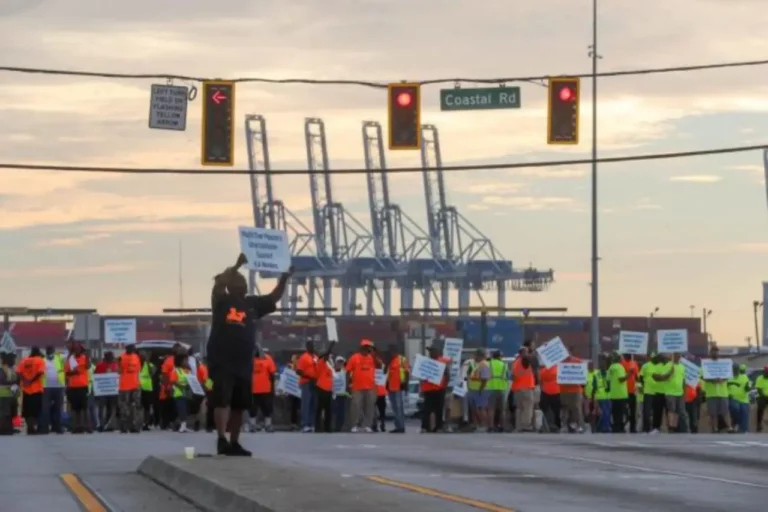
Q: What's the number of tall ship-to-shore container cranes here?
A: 4